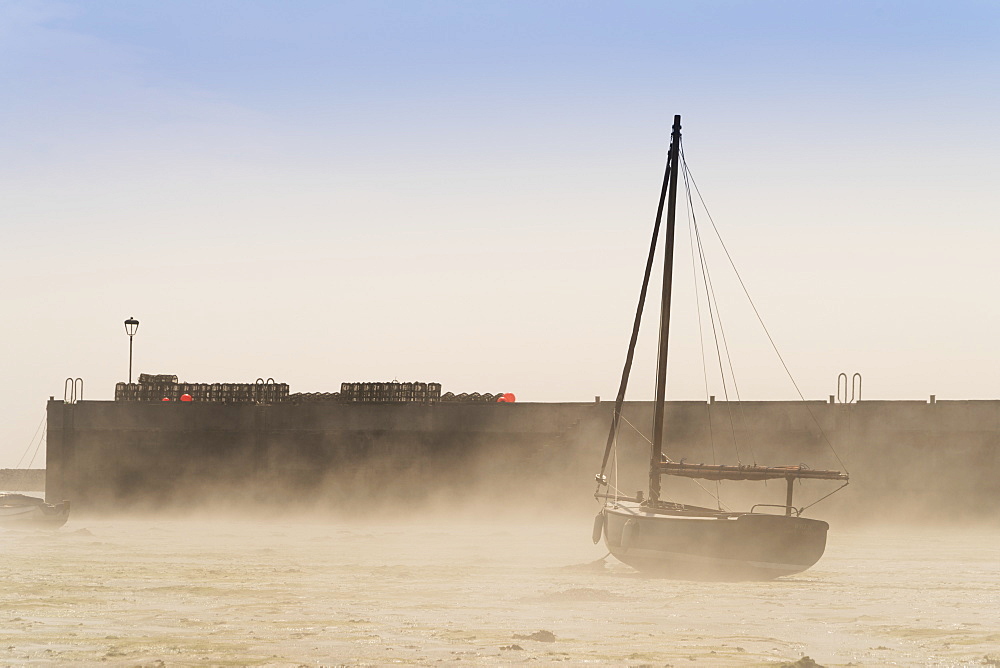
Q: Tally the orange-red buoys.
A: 4